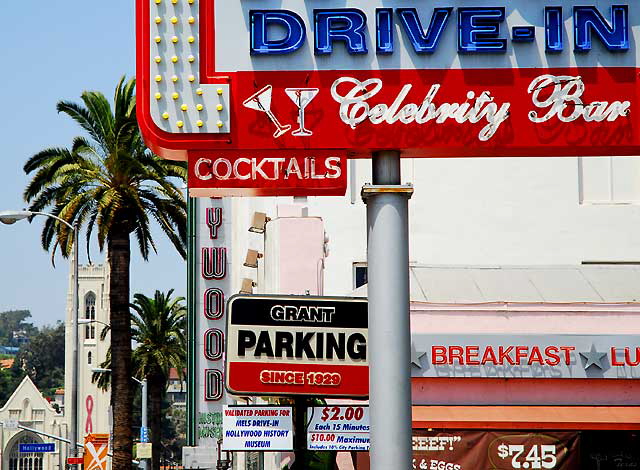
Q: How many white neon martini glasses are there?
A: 2